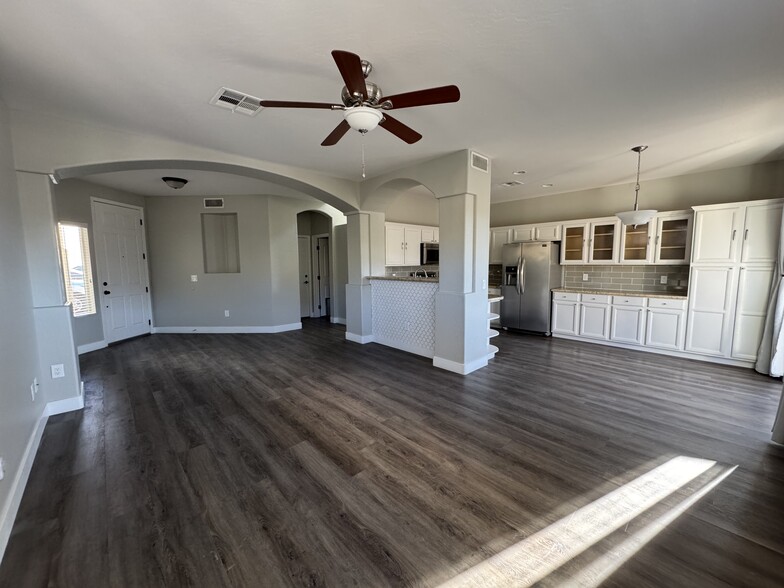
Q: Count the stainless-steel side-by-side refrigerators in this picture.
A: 1